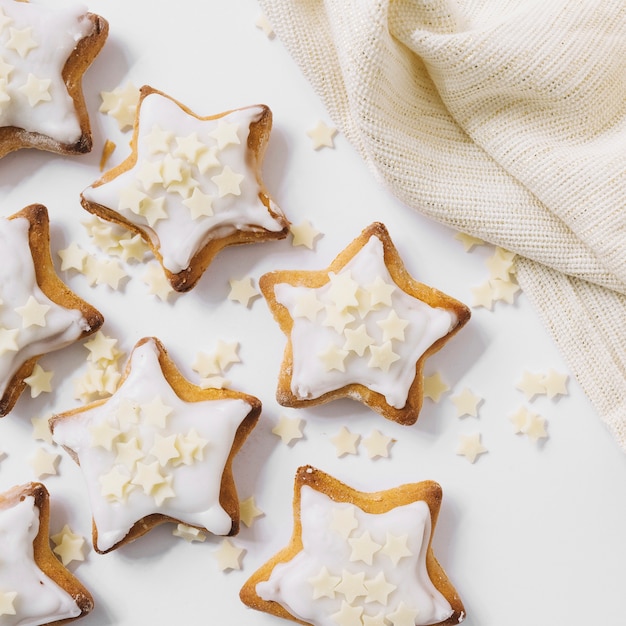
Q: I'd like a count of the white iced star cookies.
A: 7